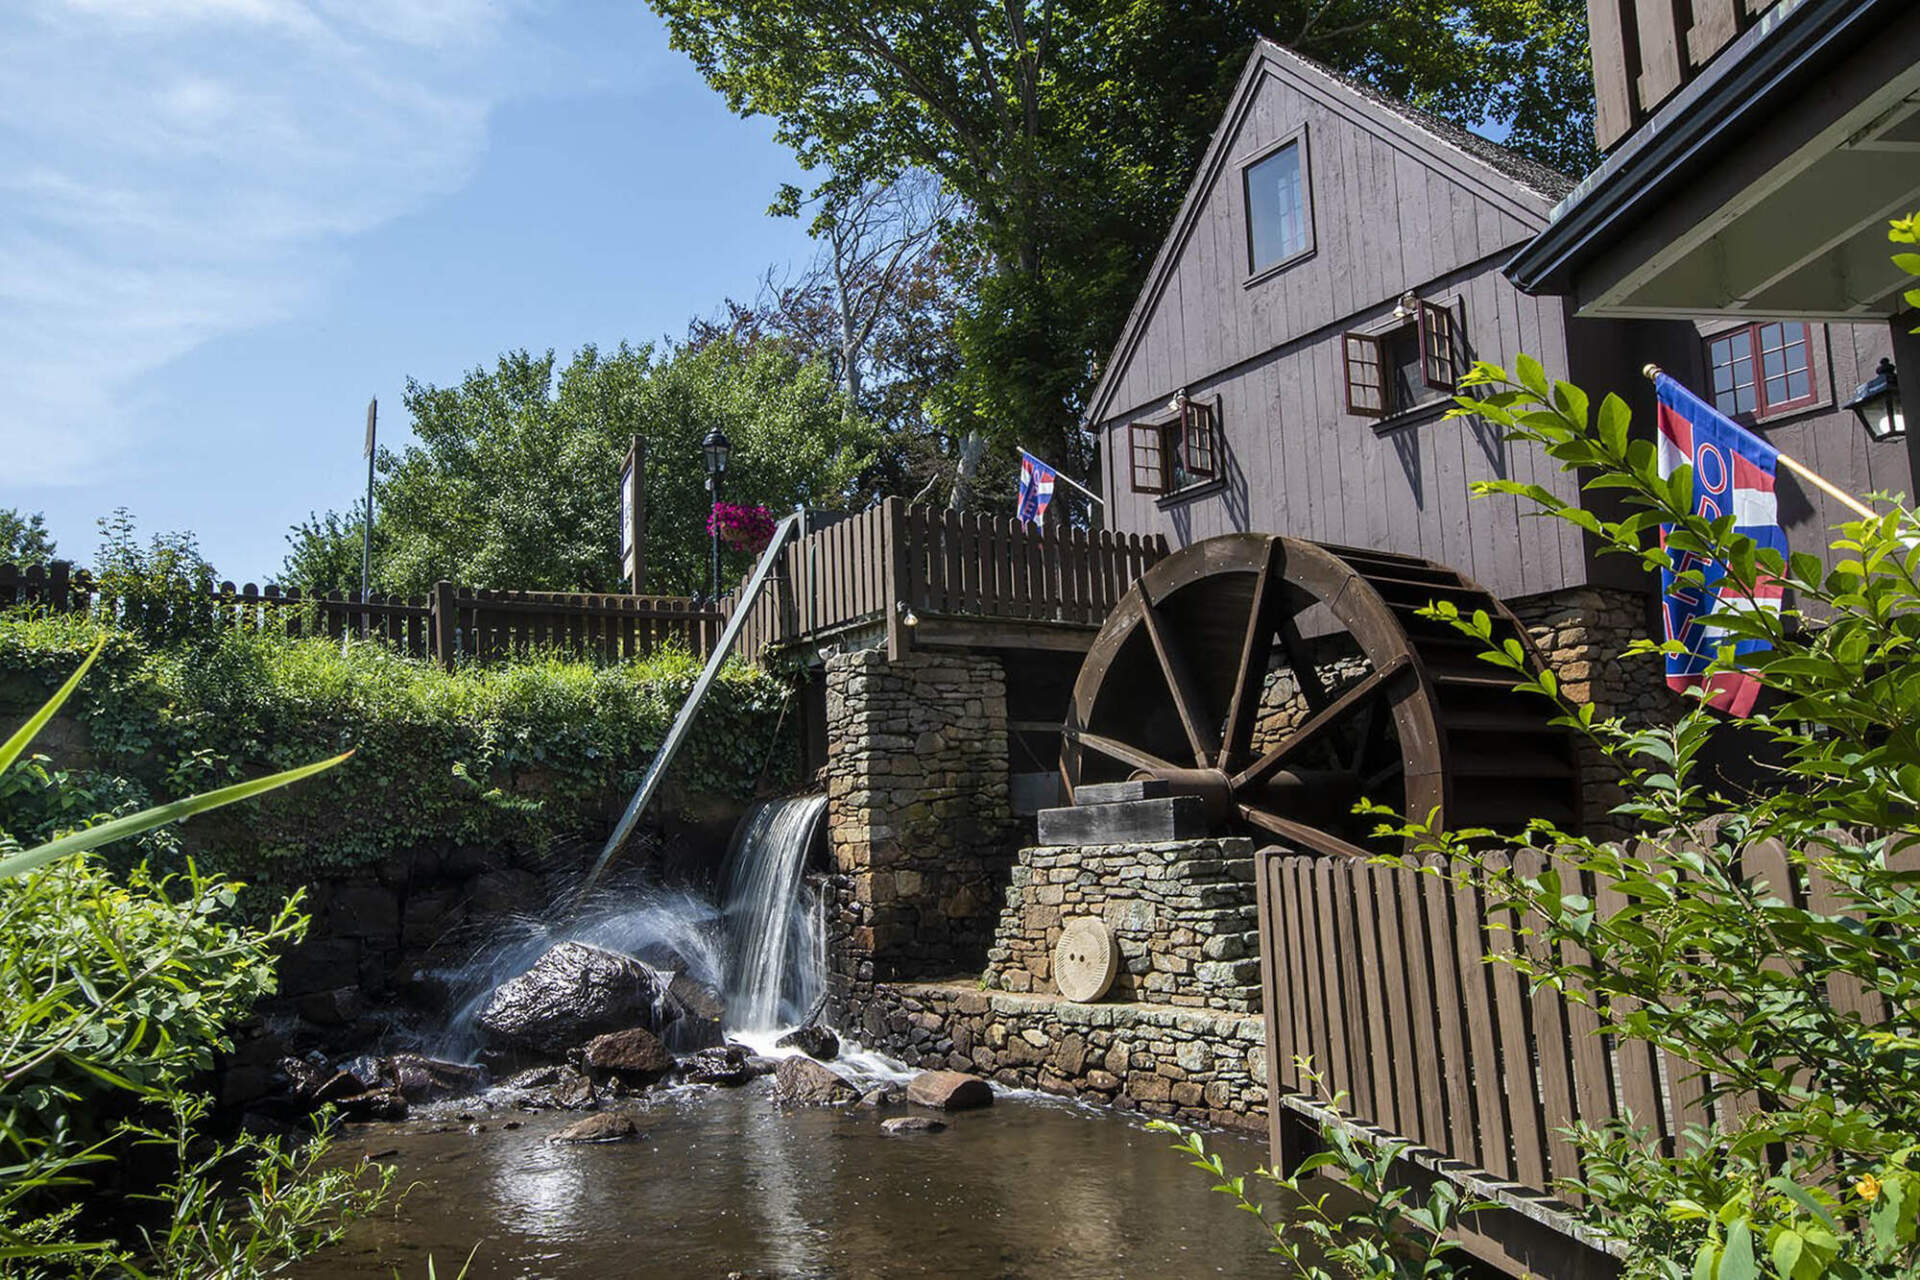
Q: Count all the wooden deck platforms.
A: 2